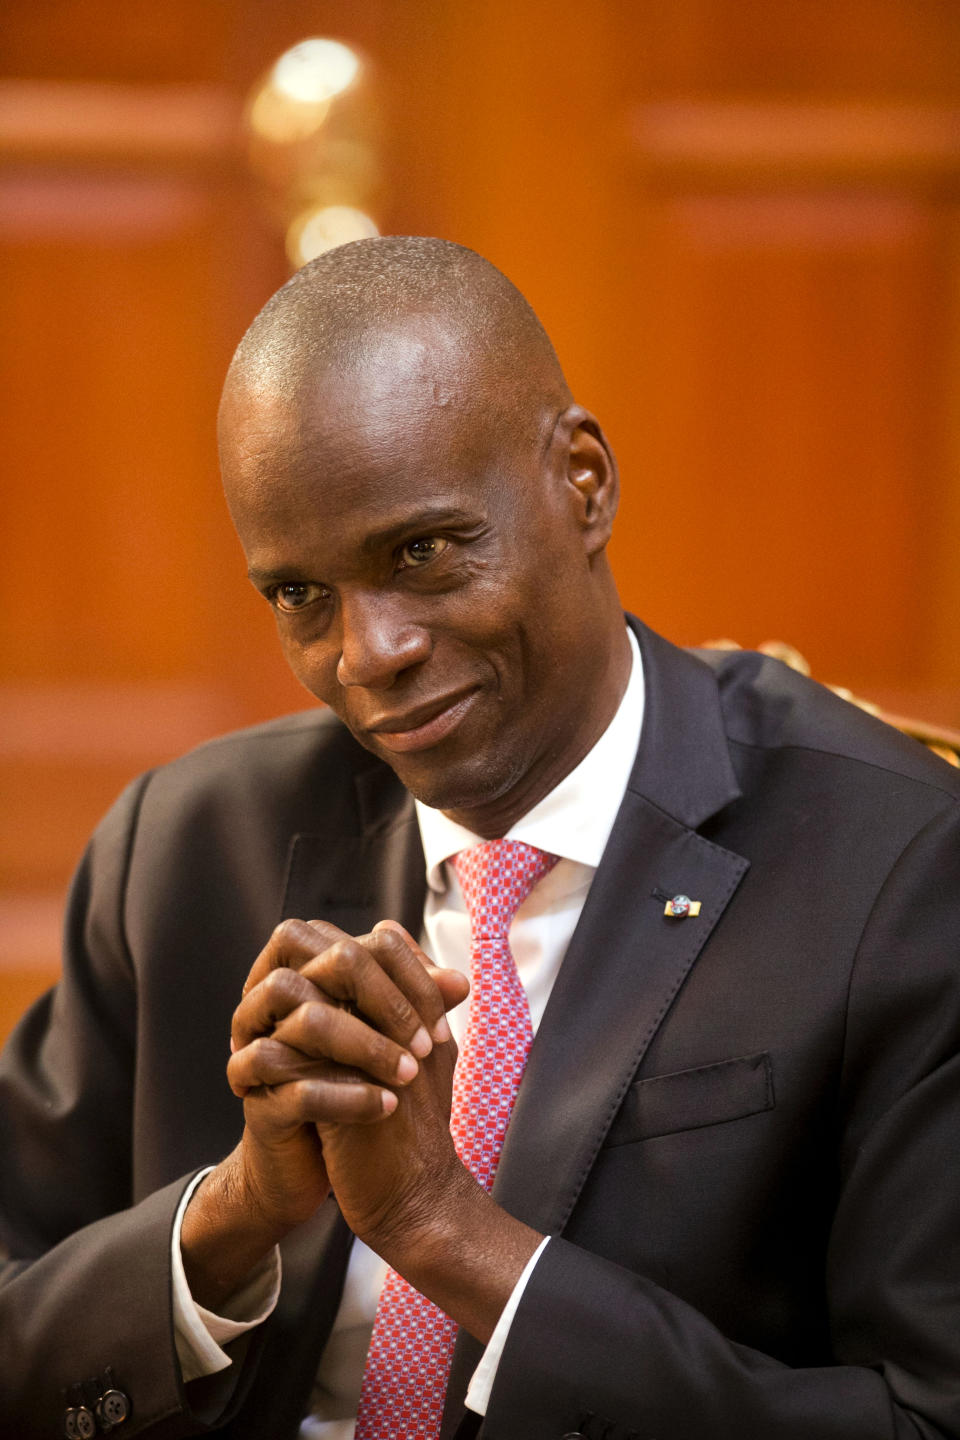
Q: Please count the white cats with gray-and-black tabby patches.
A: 0